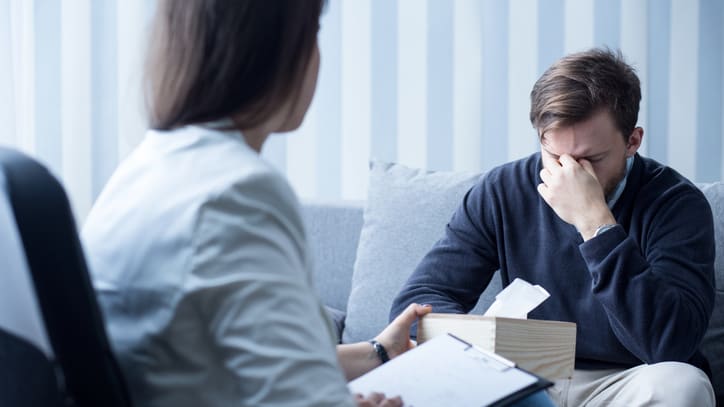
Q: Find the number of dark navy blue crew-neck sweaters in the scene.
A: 1